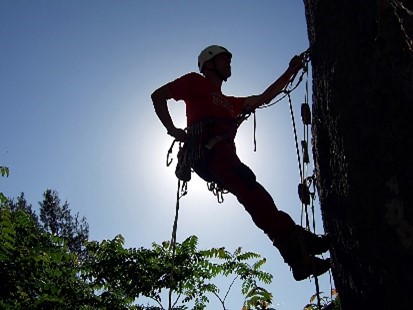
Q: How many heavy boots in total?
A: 2